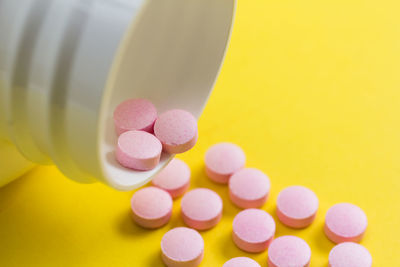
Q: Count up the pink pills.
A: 15